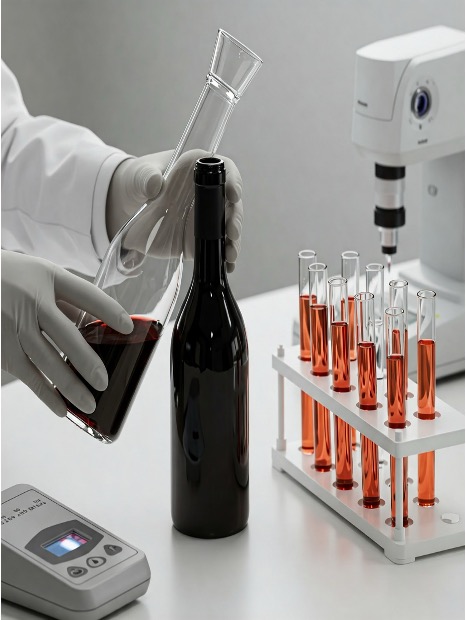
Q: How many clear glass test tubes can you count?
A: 9